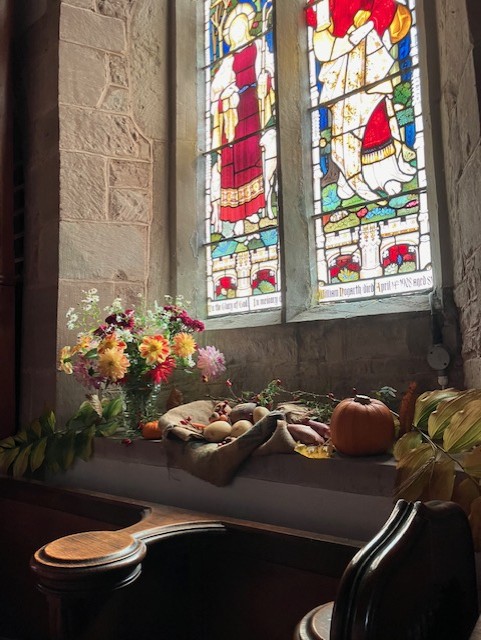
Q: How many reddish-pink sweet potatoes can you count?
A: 2